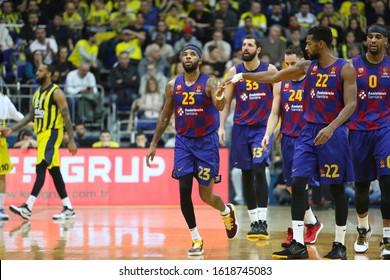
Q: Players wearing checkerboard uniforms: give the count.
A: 5